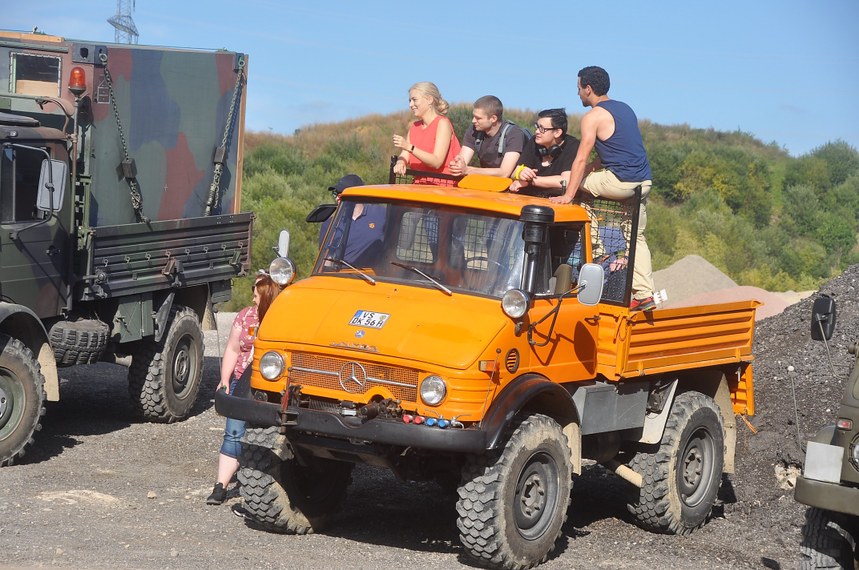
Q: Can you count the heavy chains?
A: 2